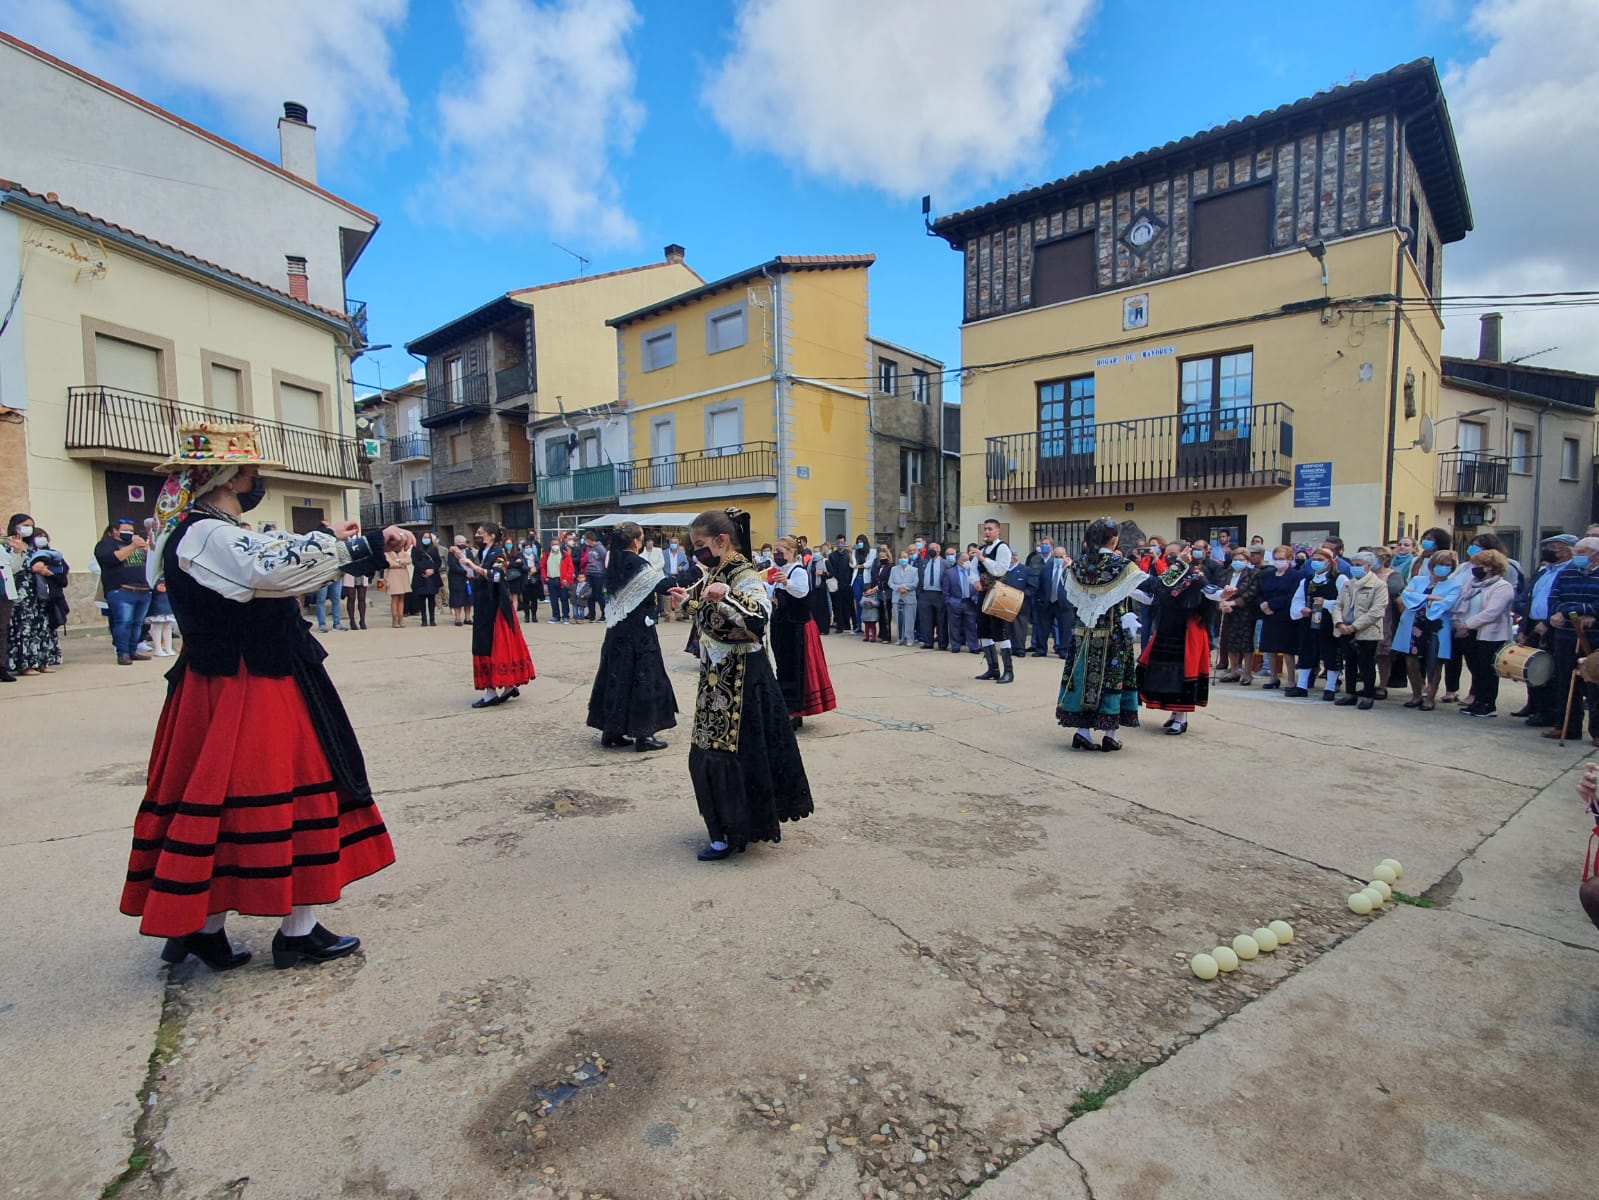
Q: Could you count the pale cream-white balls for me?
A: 10